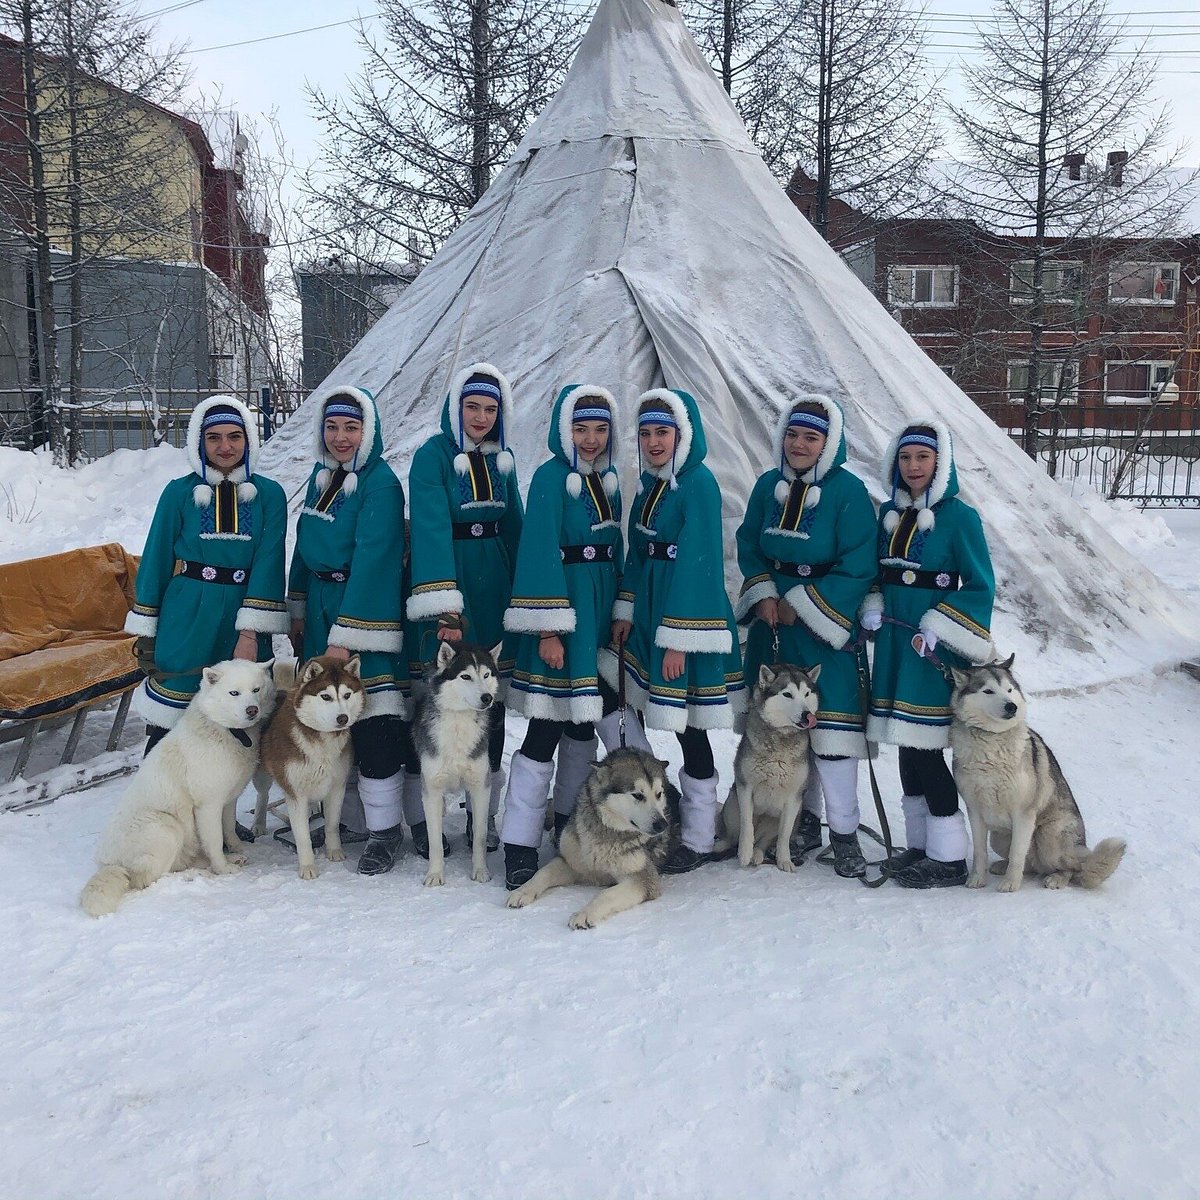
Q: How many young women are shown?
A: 7